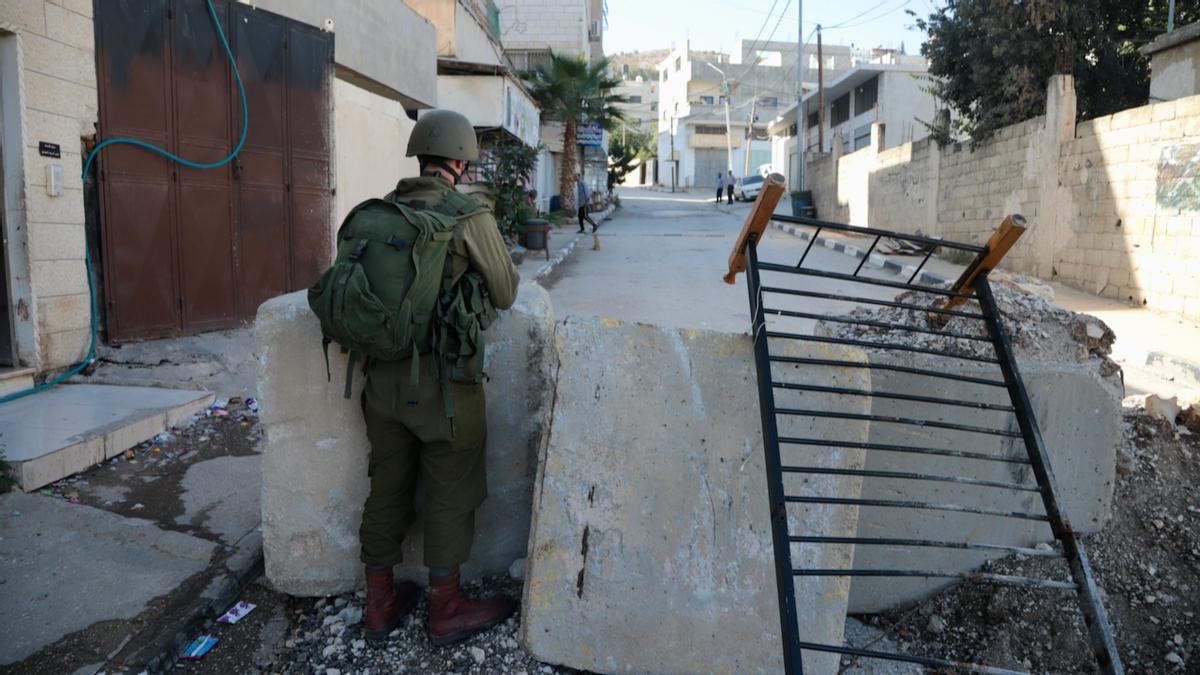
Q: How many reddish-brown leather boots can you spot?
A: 2